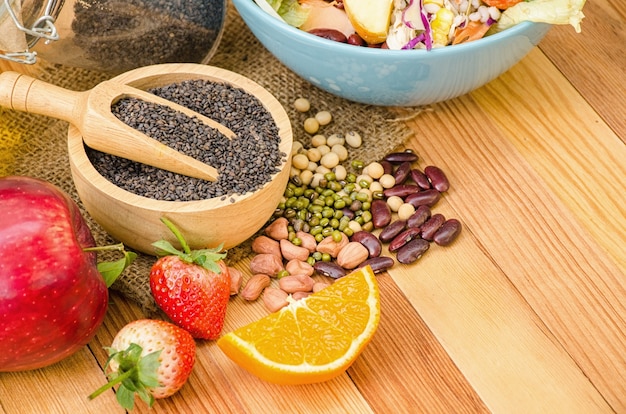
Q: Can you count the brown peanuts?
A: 14